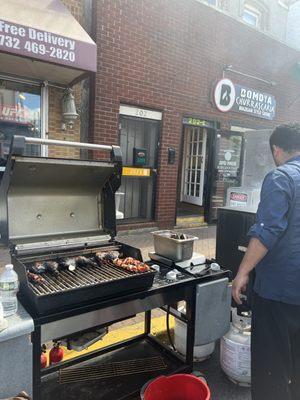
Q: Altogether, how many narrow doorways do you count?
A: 2